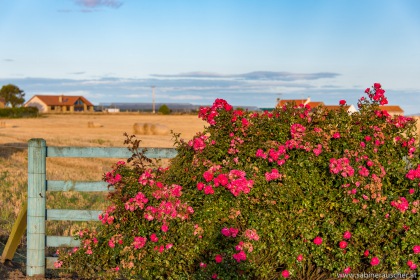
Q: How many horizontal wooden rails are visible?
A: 5